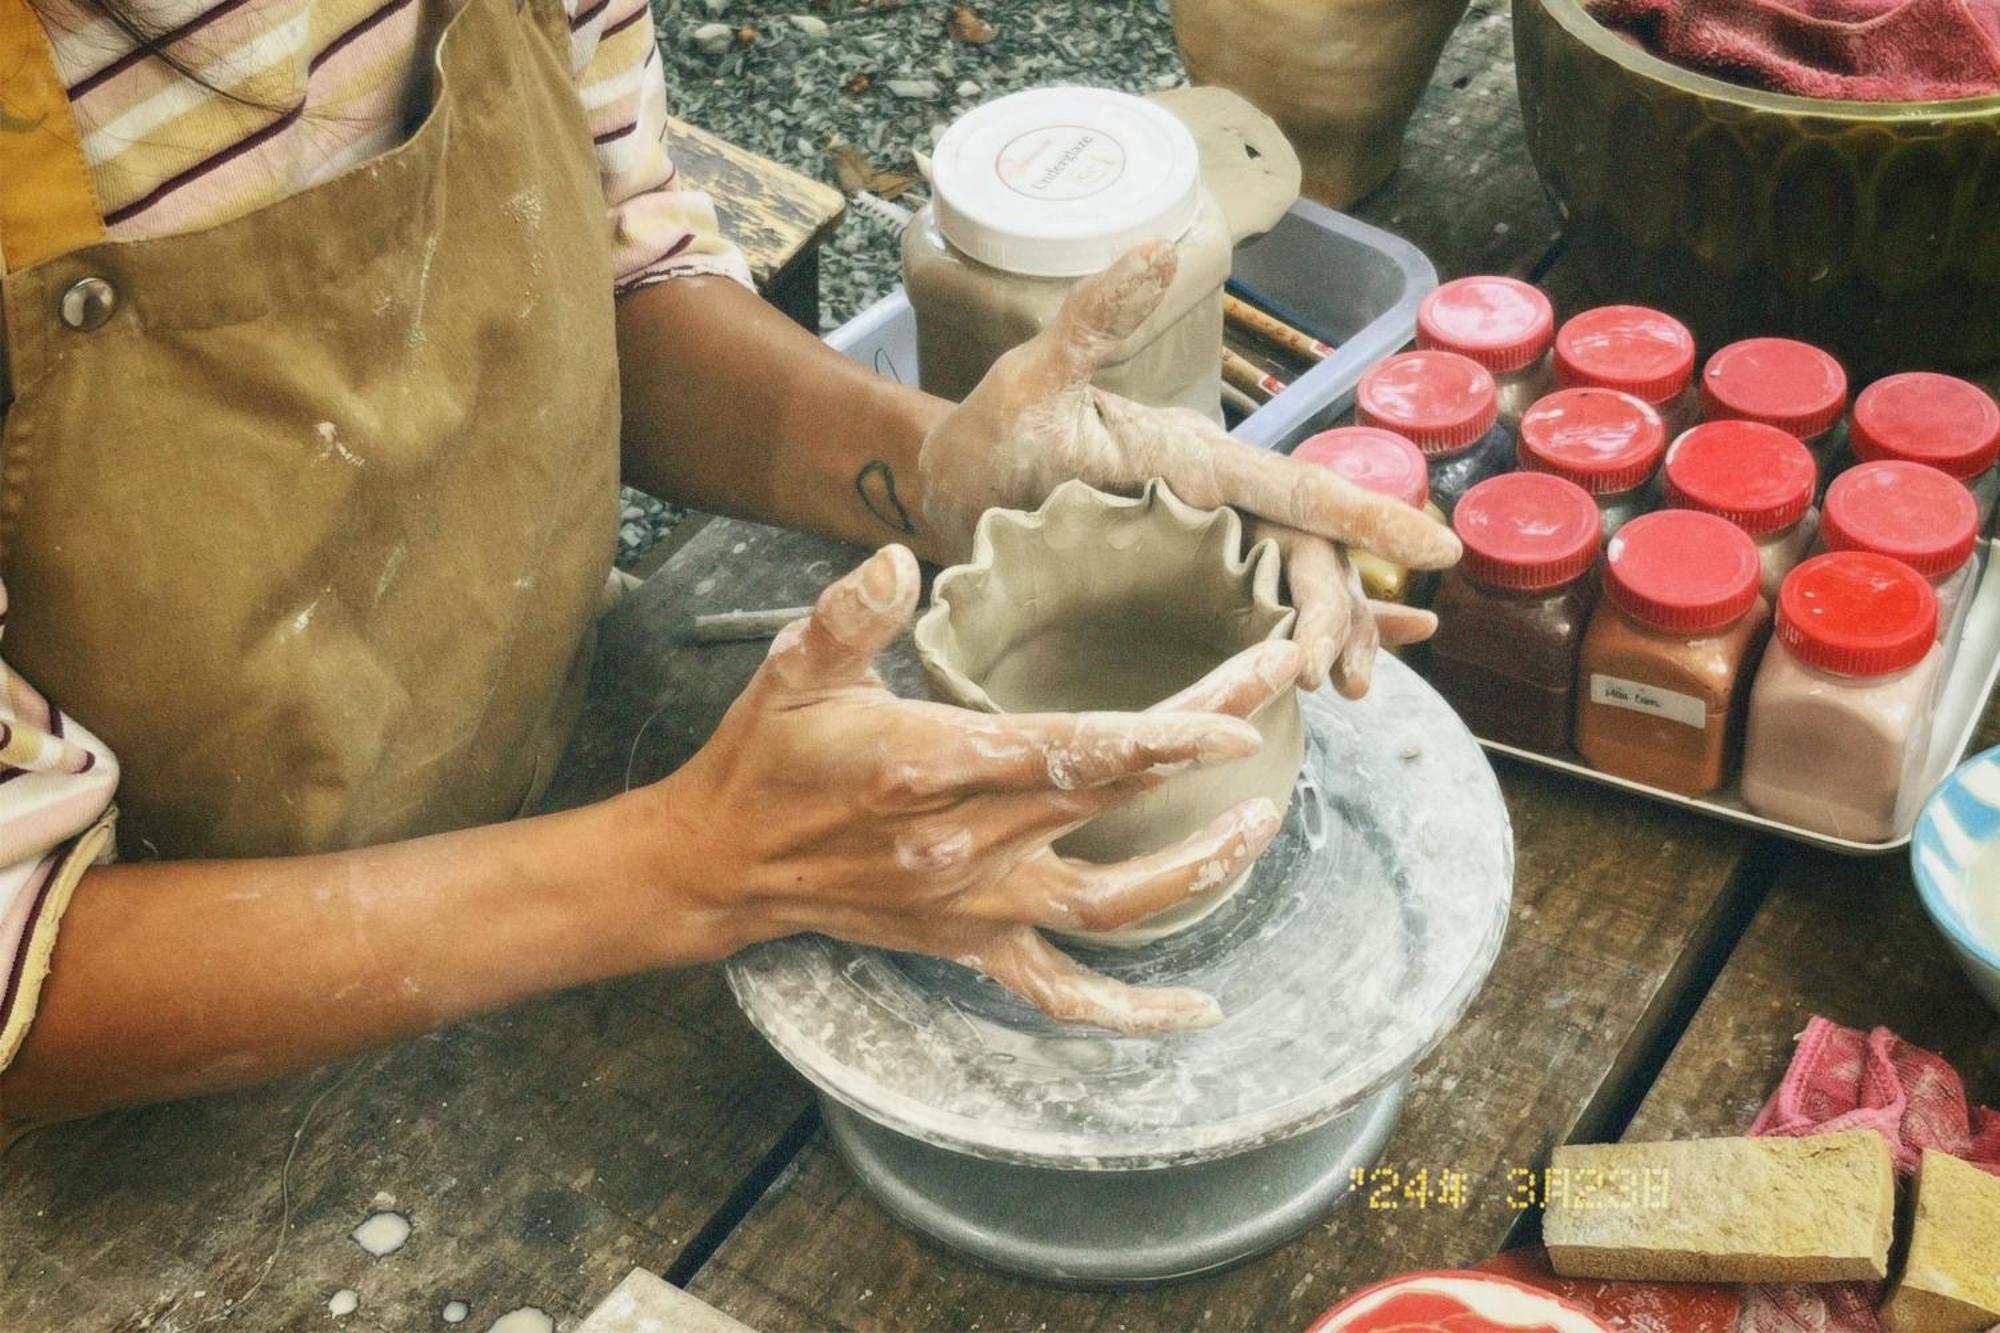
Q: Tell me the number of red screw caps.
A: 12